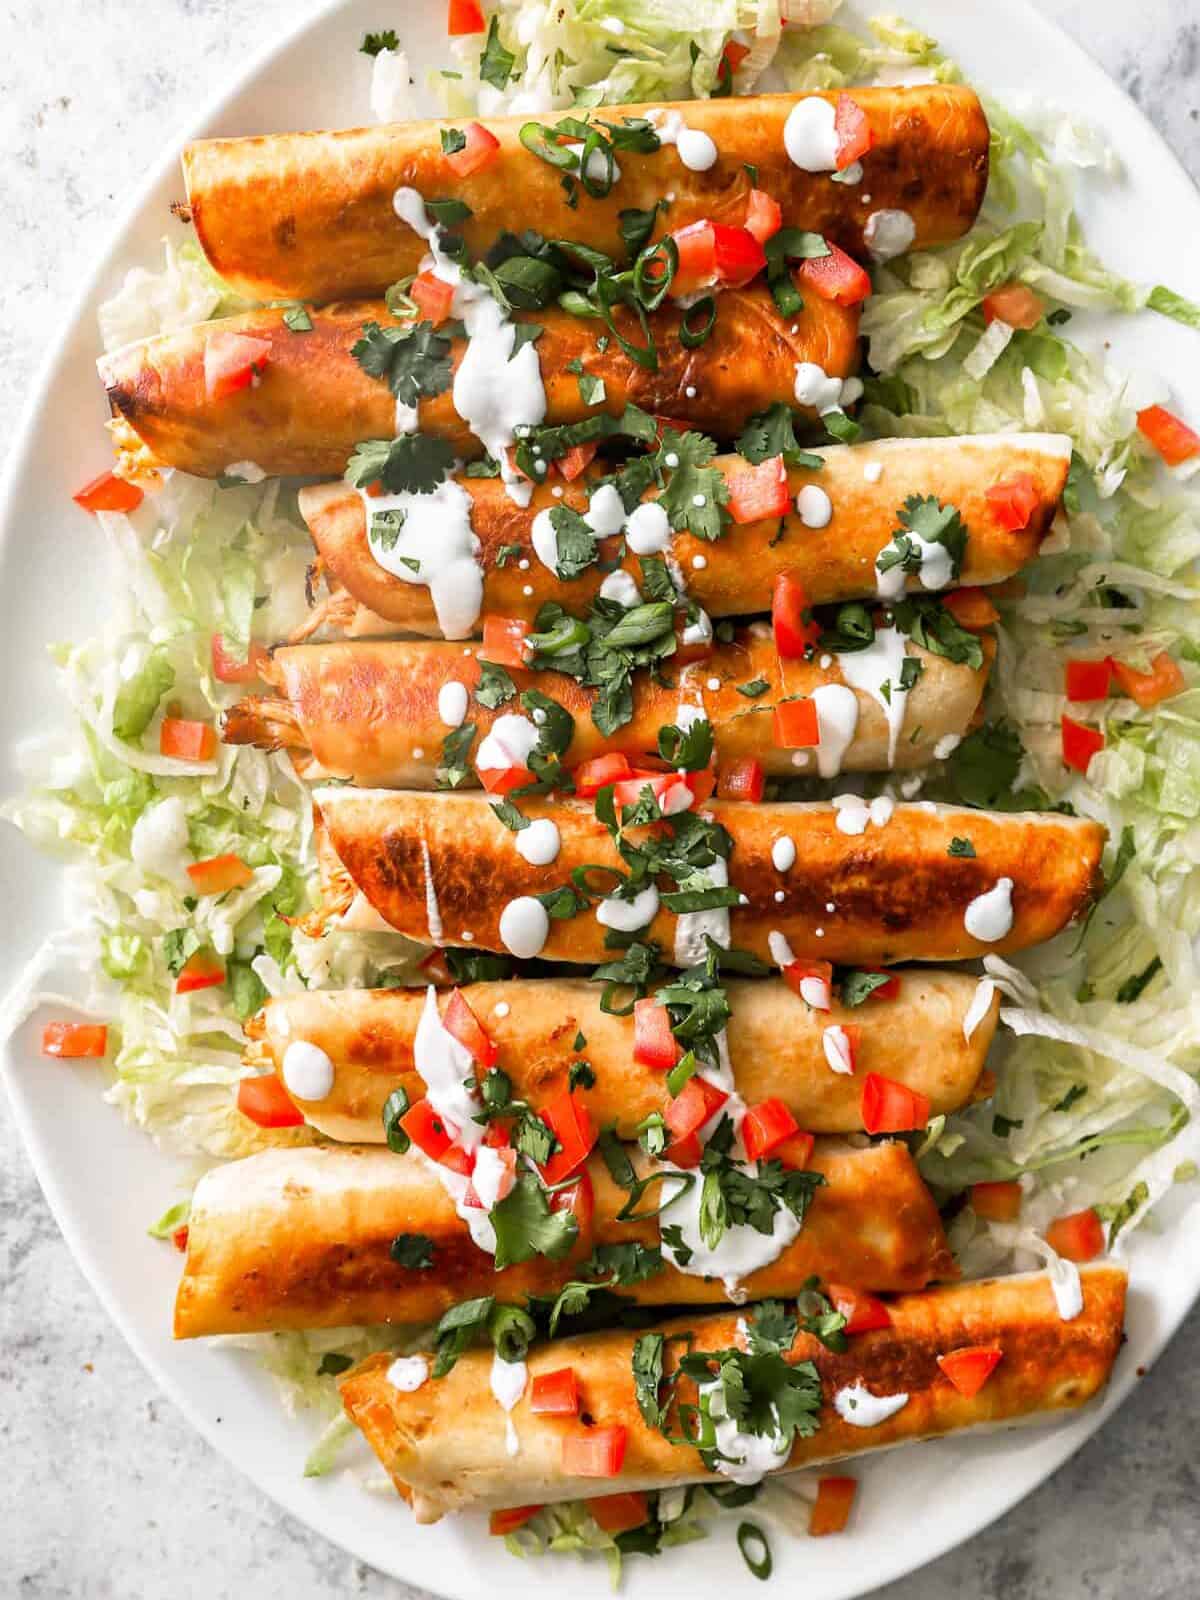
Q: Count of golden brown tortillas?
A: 8